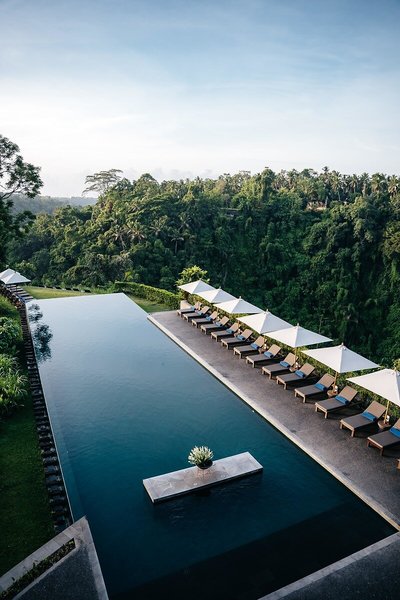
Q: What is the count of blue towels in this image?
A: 14